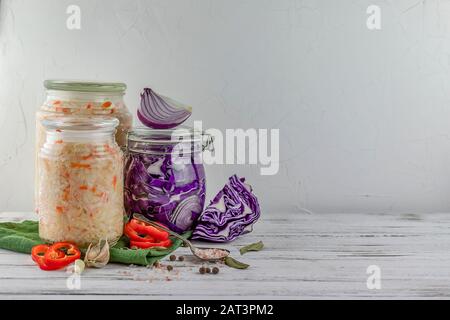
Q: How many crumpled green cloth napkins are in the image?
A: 1